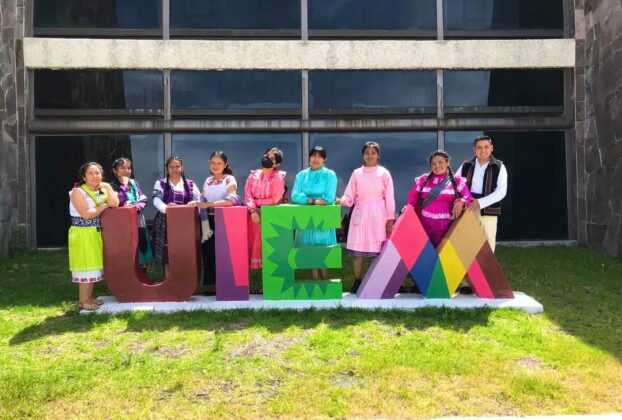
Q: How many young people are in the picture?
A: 9